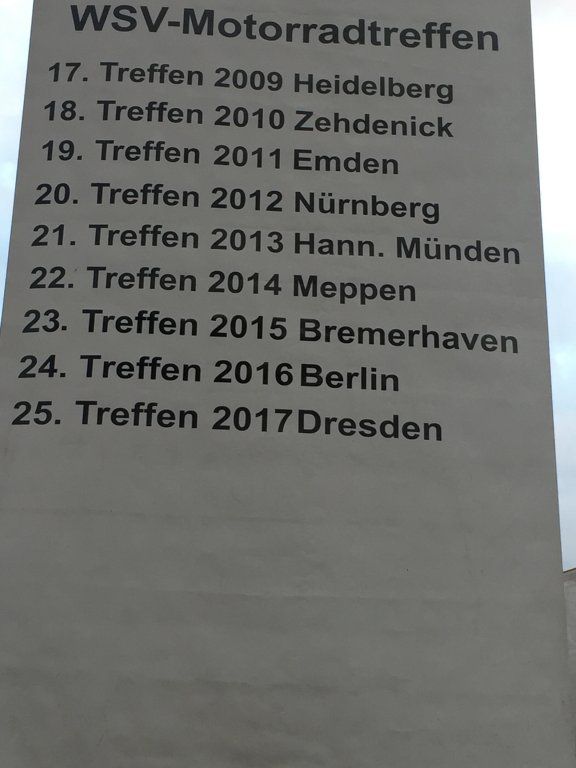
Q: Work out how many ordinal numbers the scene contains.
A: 9